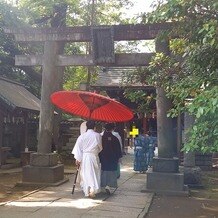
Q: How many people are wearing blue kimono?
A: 2